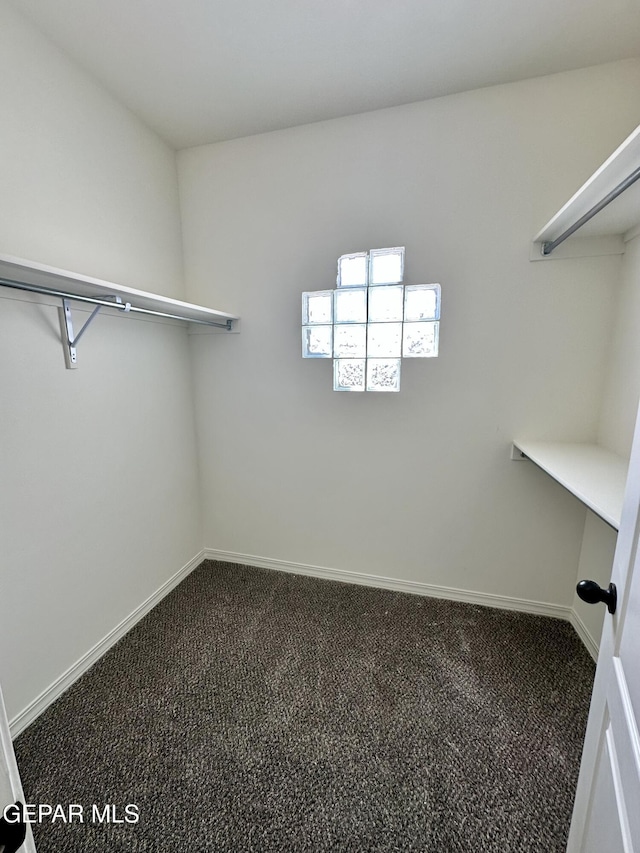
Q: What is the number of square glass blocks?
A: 12